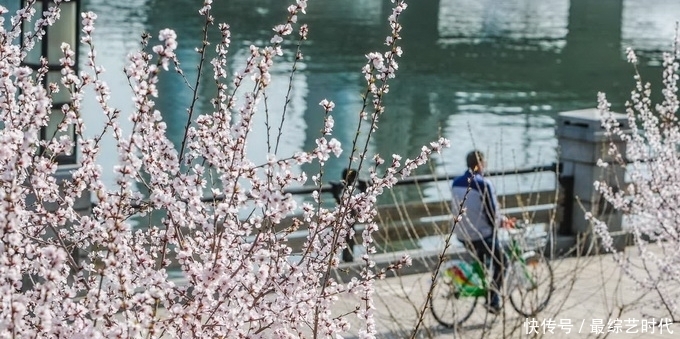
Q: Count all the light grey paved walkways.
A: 1